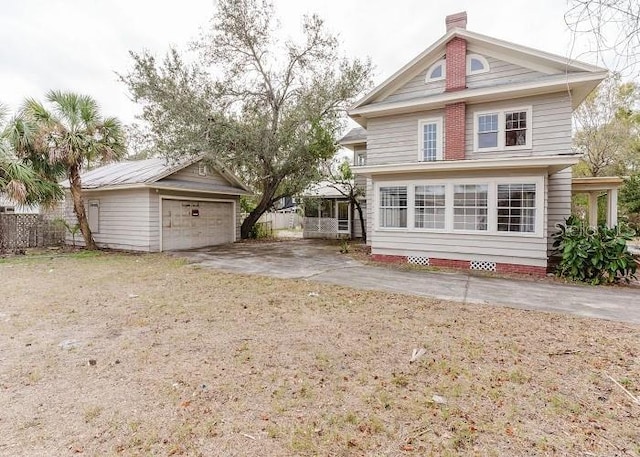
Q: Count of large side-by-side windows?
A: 4